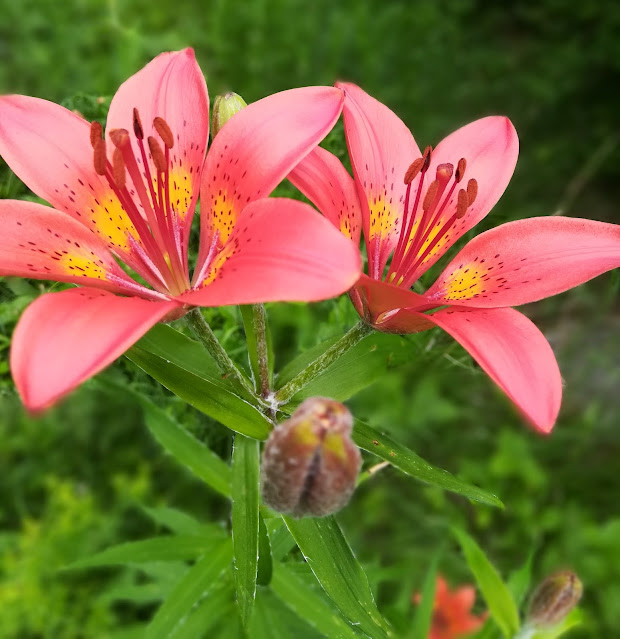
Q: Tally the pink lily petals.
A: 12